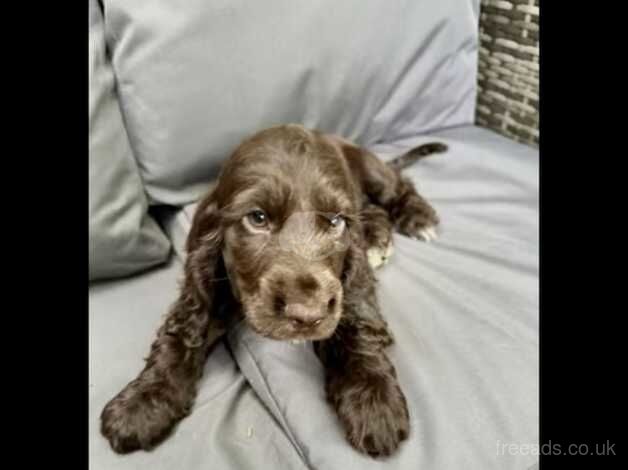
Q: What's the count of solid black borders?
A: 2